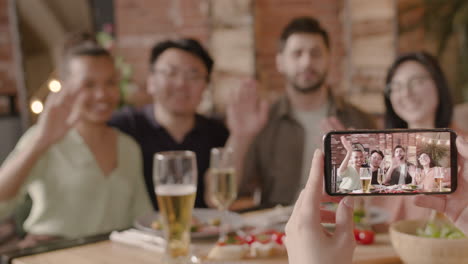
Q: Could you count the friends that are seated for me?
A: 4